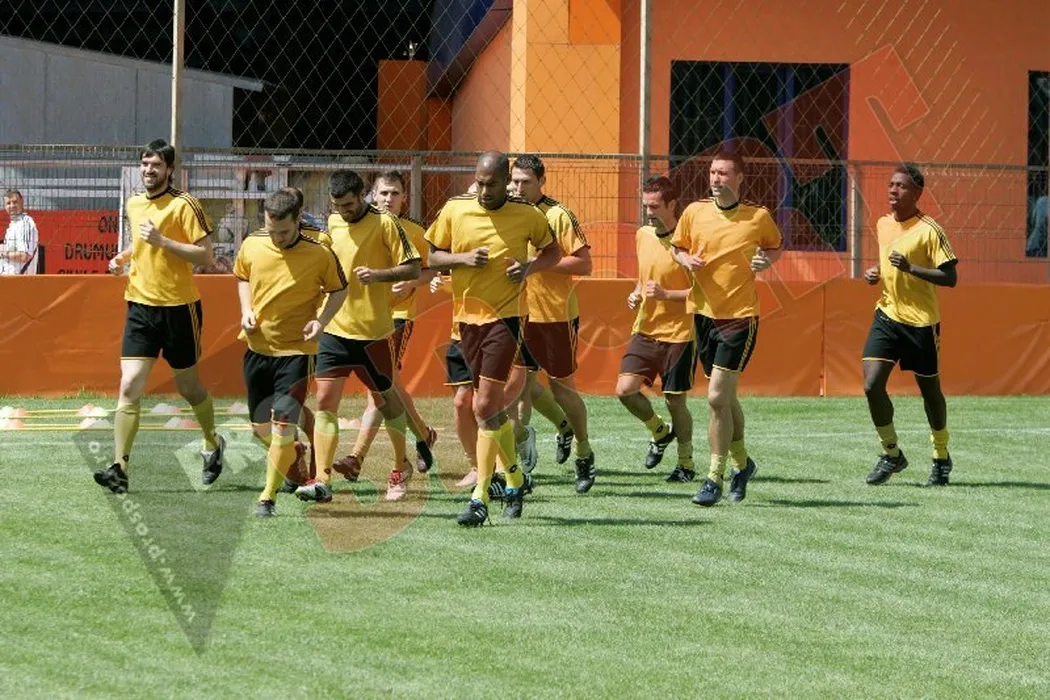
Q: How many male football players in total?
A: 11